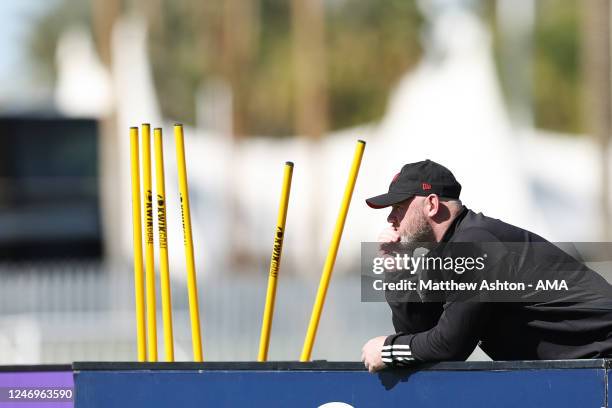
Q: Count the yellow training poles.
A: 6